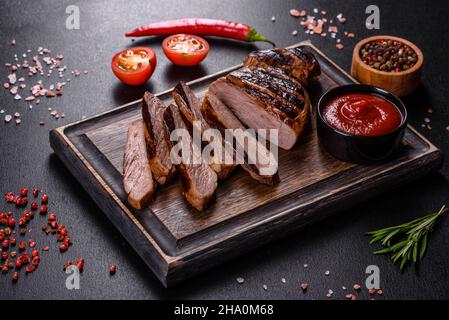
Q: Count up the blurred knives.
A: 0